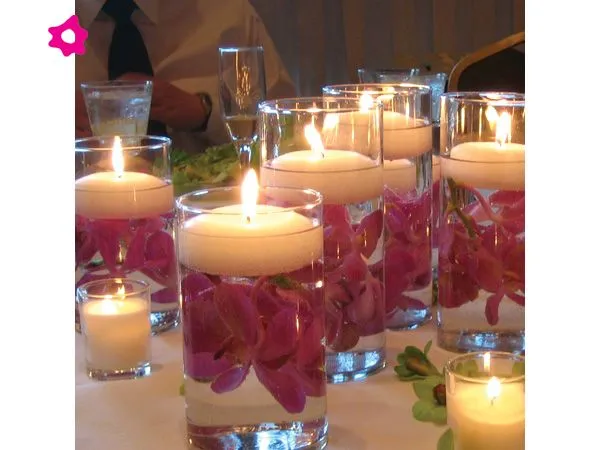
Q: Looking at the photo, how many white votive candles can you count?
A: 2